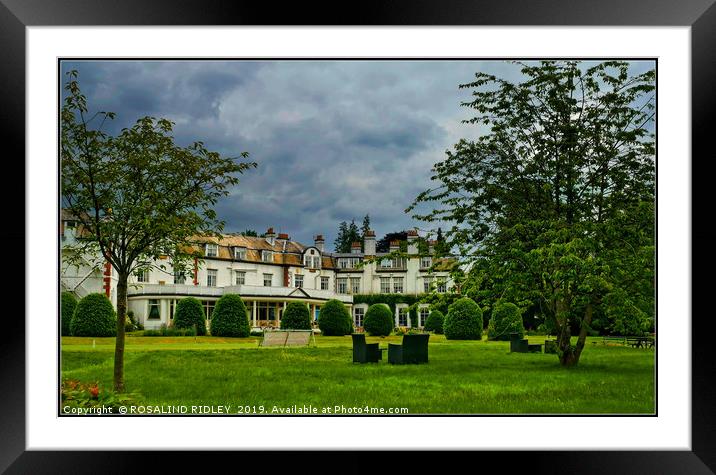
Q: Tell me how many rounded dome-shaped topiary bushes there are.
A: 10